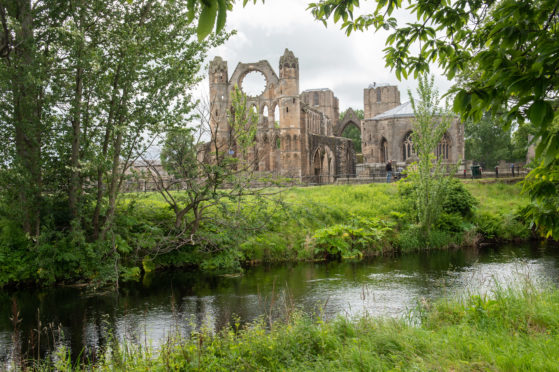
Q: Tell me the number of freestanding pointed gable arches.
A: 1